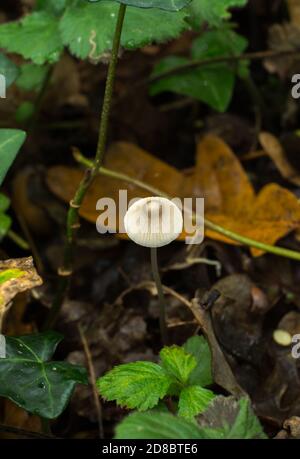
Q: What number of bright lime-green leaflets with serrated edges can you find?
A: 3